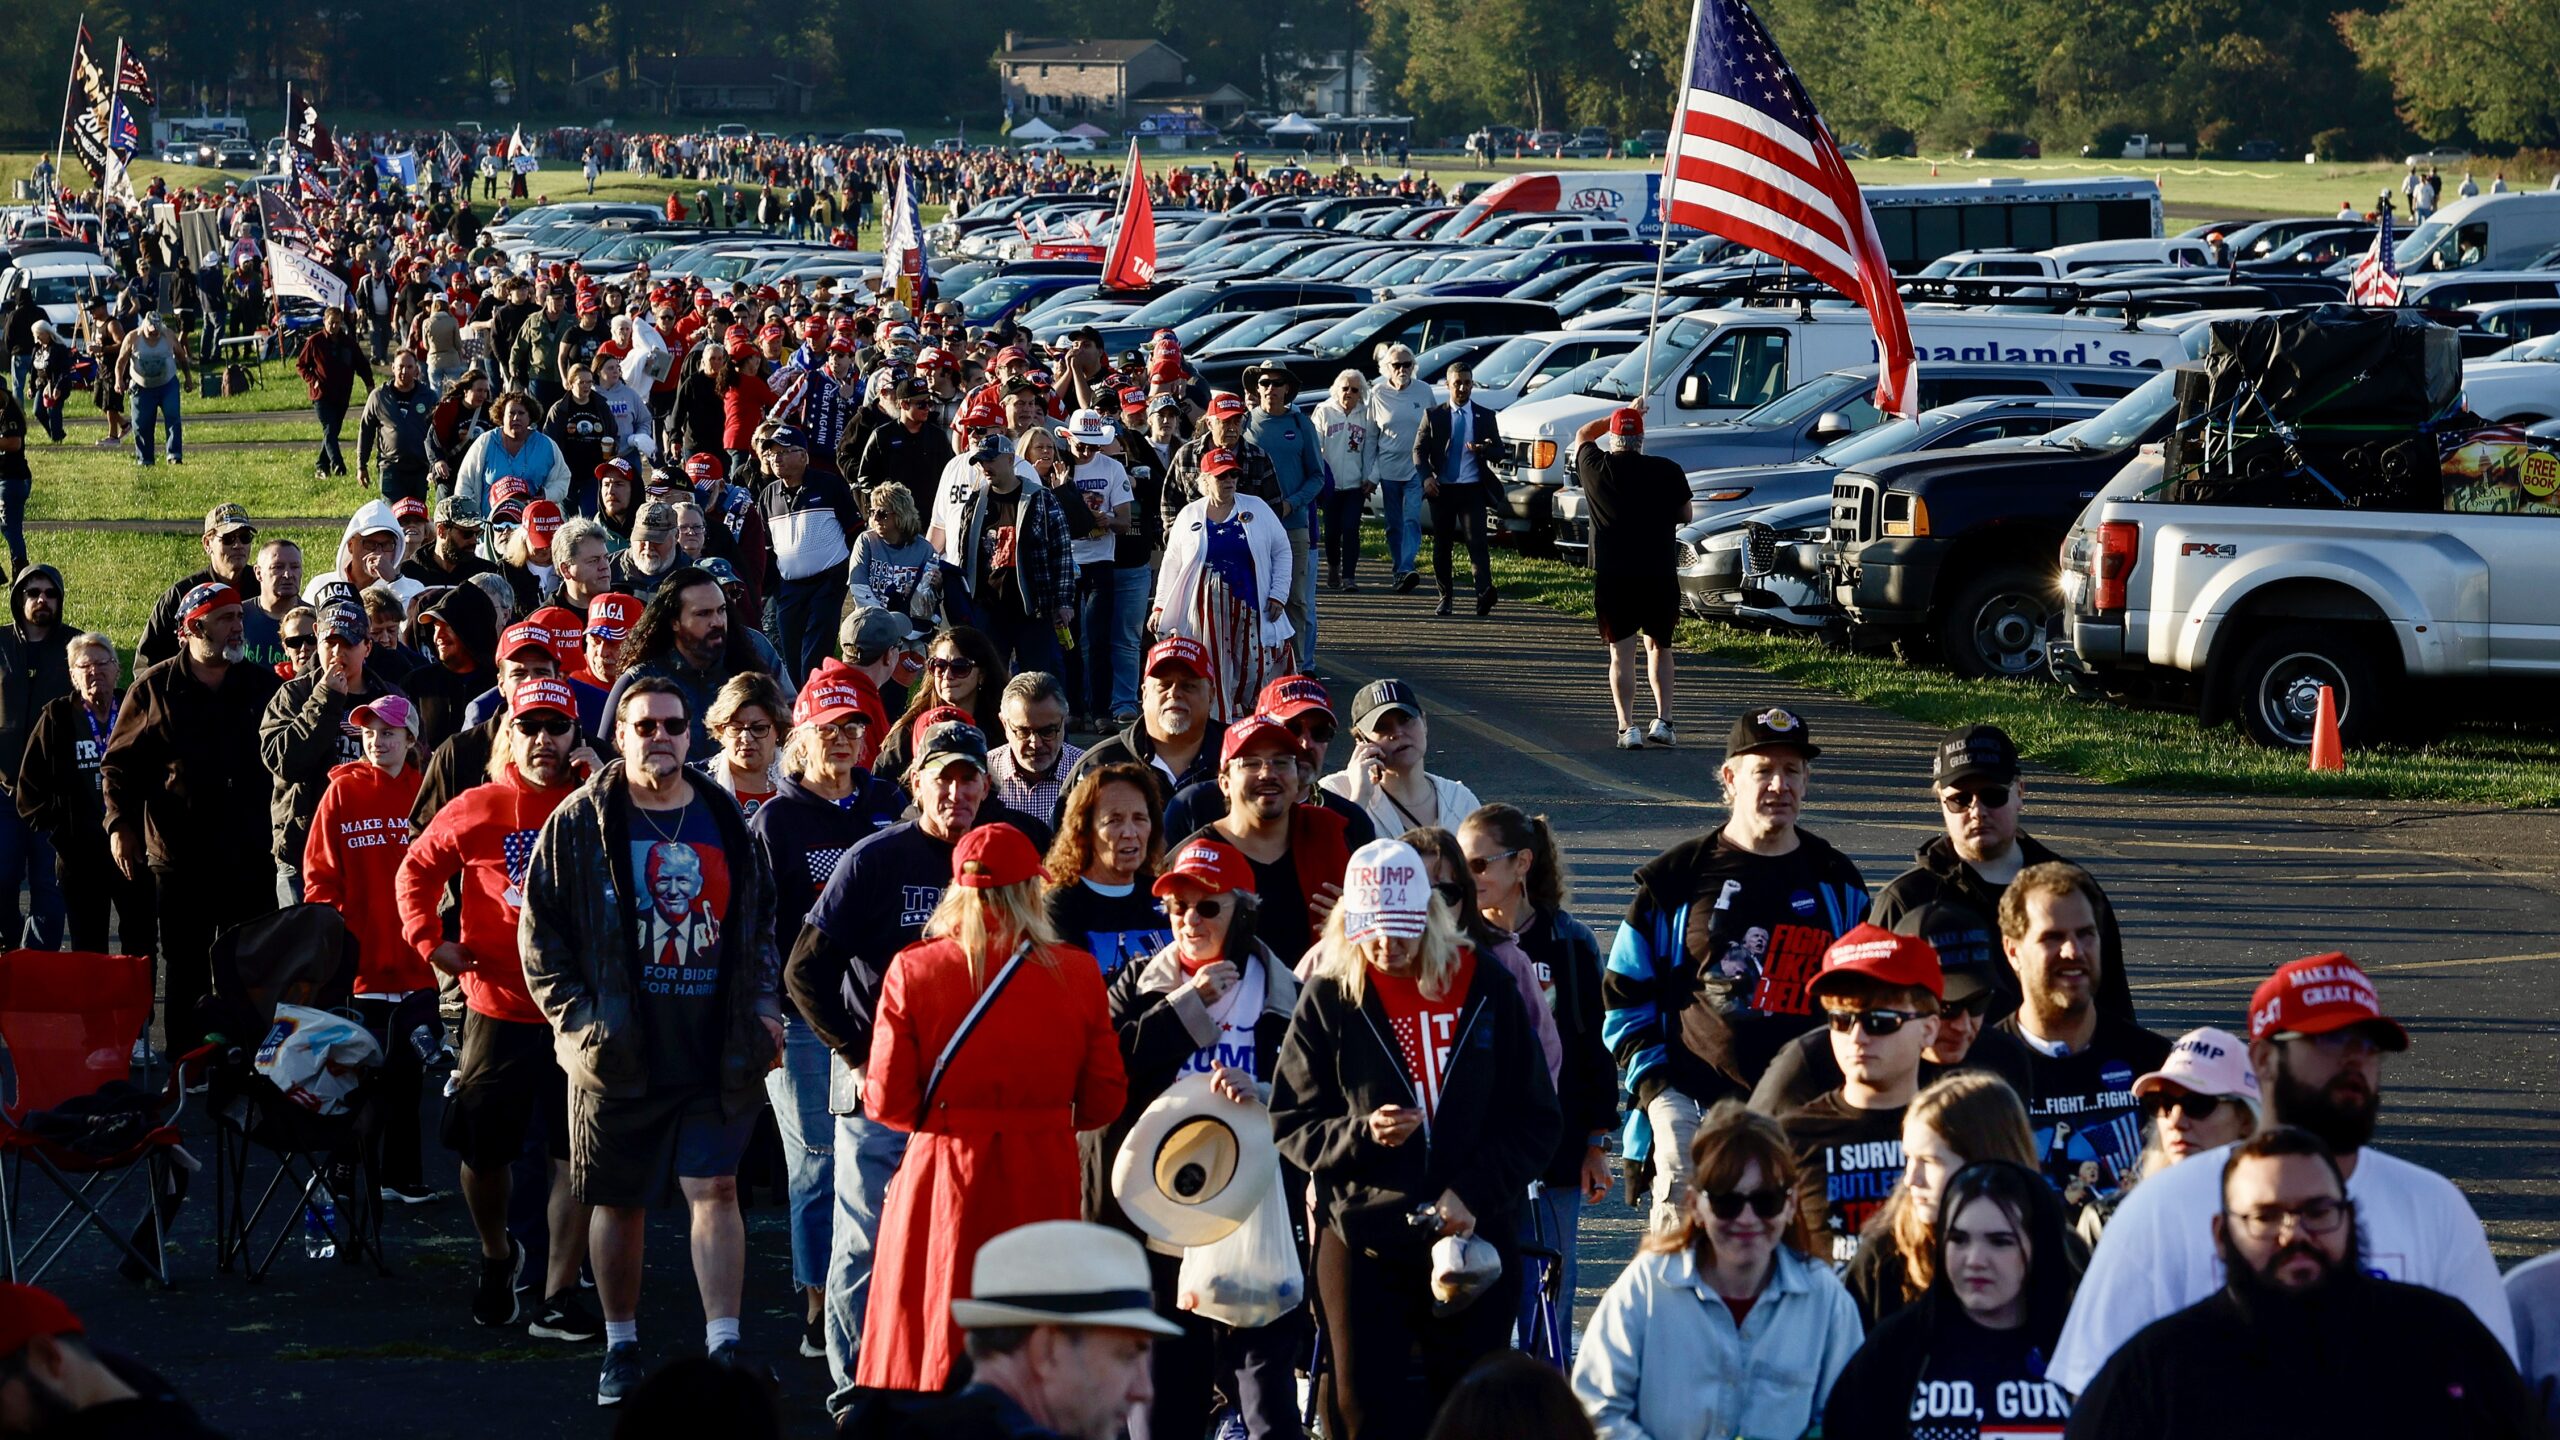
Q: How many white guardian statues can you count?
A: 0